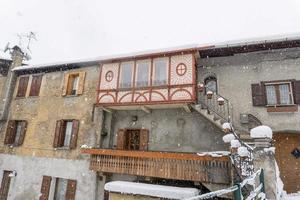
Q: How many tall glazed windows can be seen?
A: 3